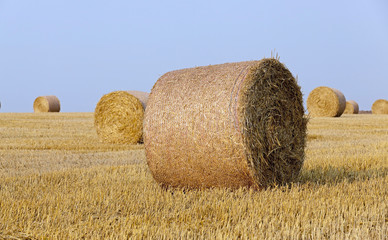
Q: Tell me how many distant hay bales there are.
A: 5